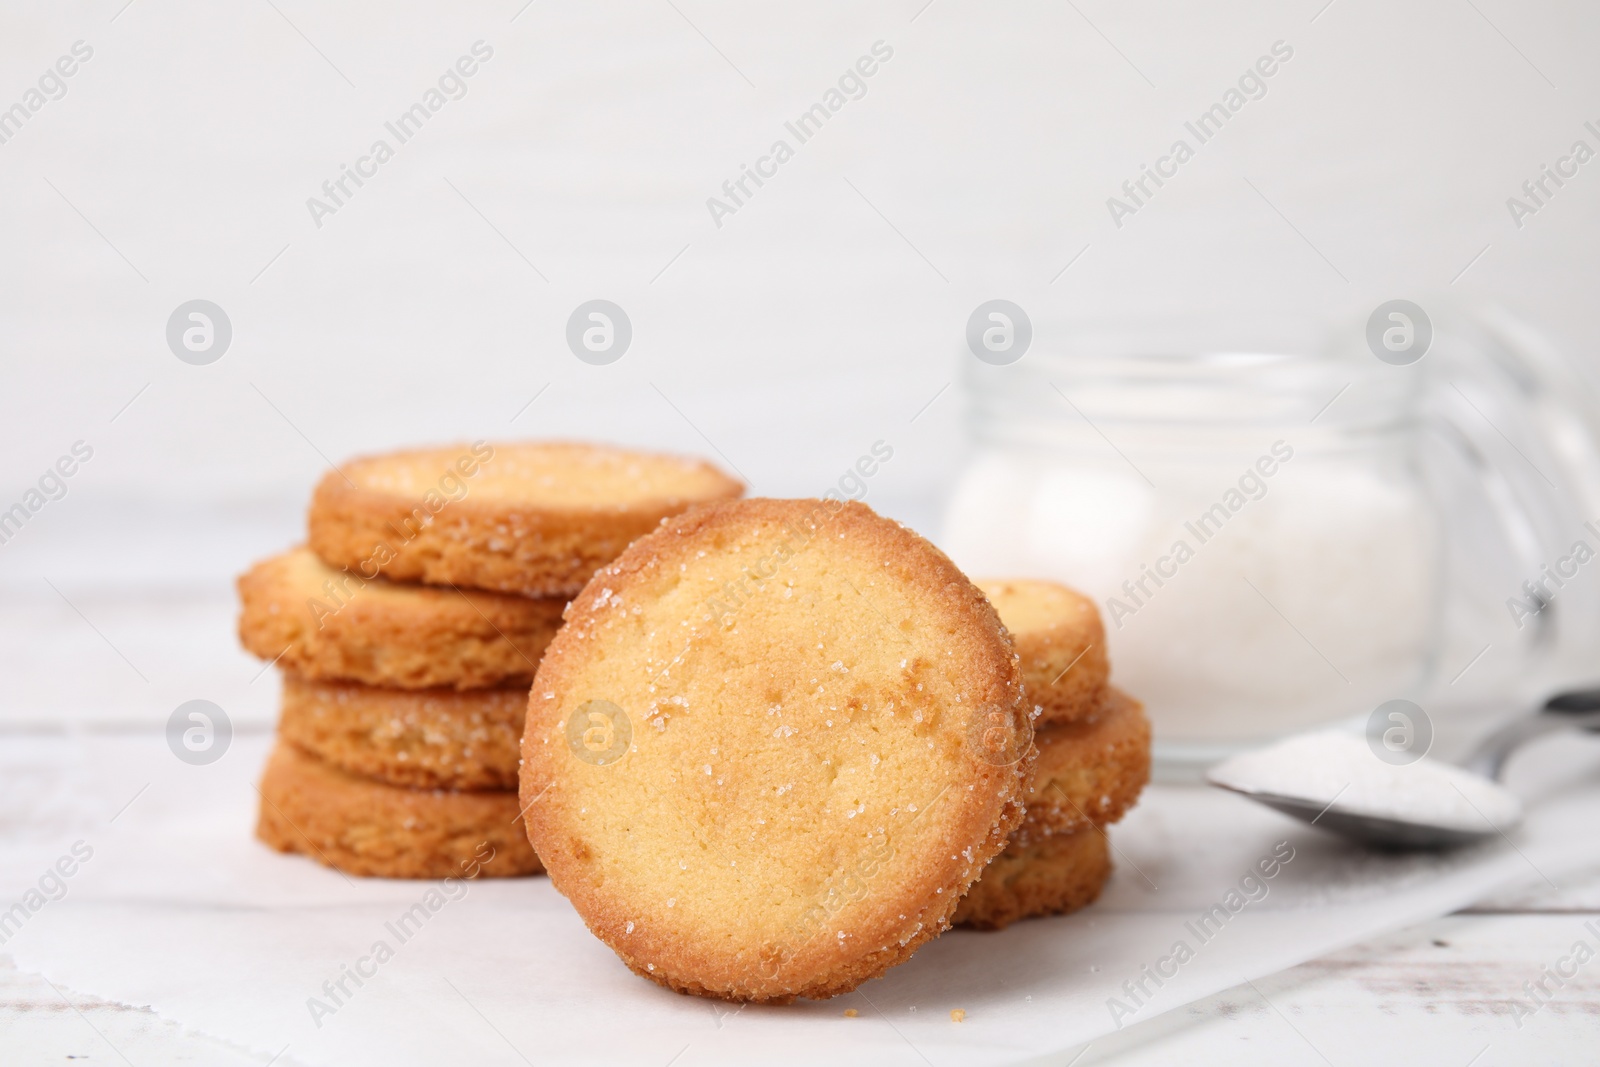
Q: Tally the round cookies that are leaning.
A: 1